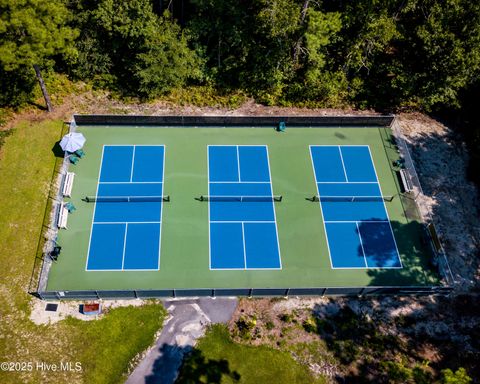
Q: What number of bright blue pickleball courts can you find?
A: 3